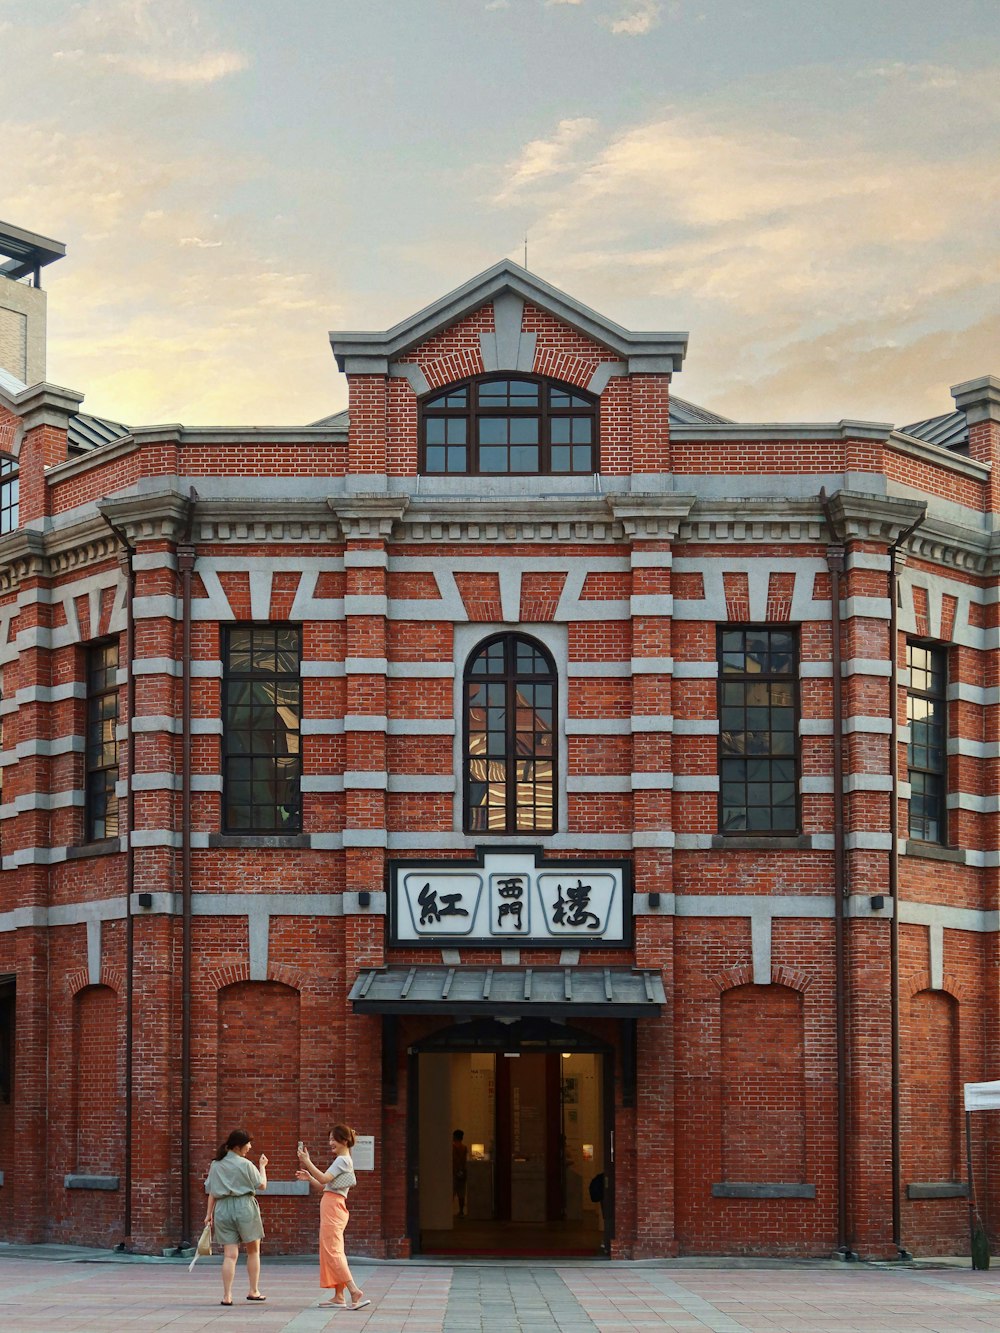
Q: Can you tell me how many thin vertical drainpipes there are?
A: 4